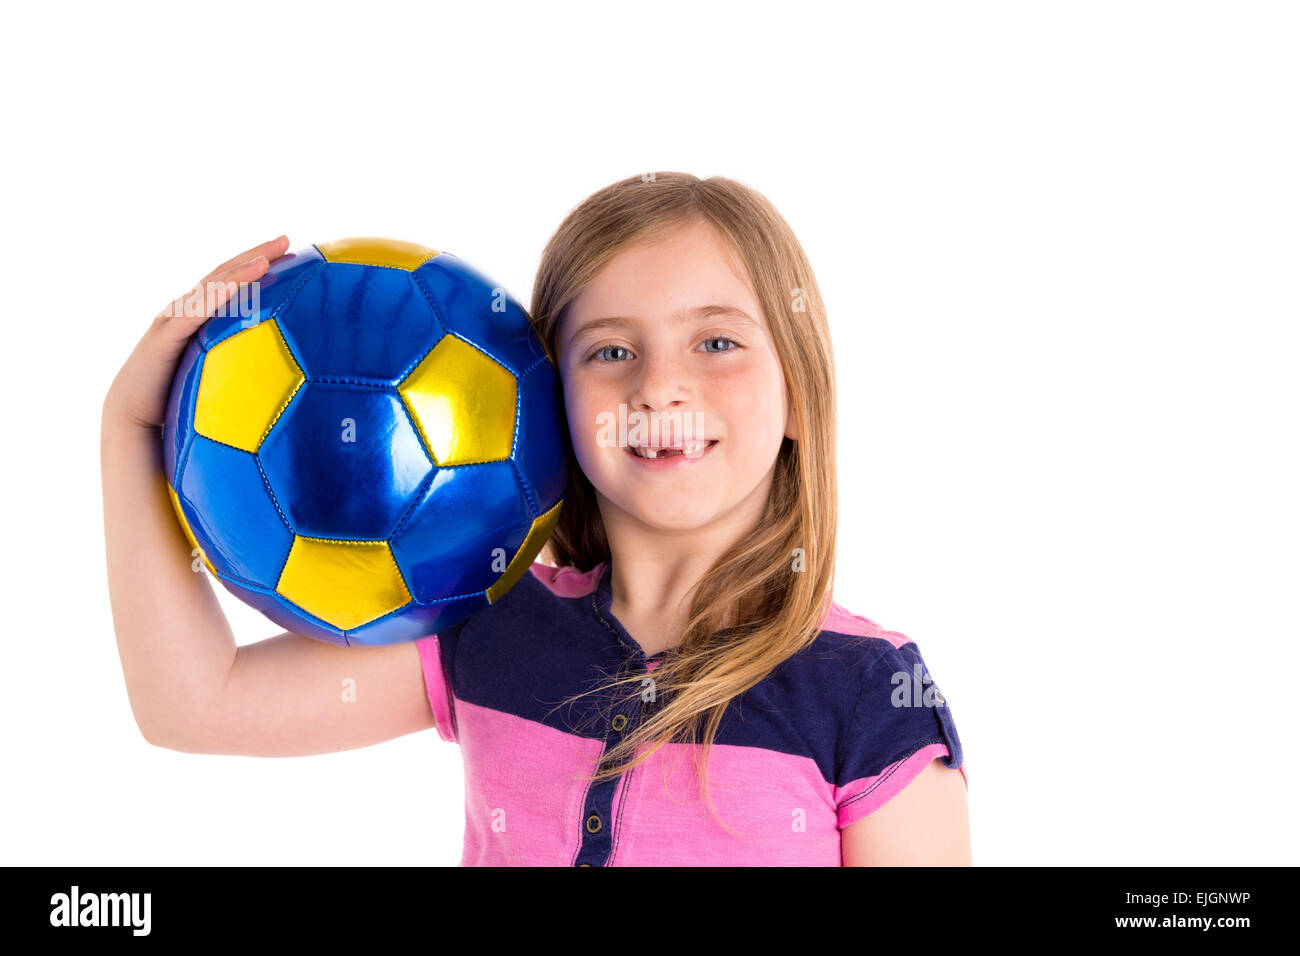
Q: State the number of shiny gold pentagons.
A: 6